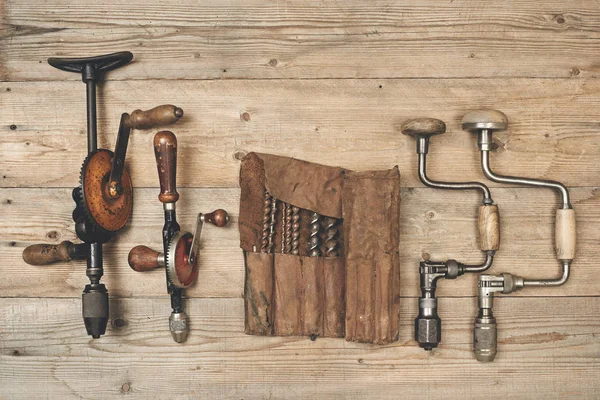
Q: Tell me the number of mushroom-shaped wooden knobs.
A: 2